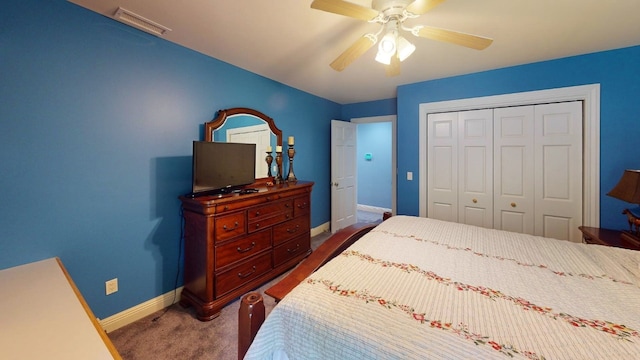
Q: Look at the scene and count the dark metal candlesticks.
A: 2